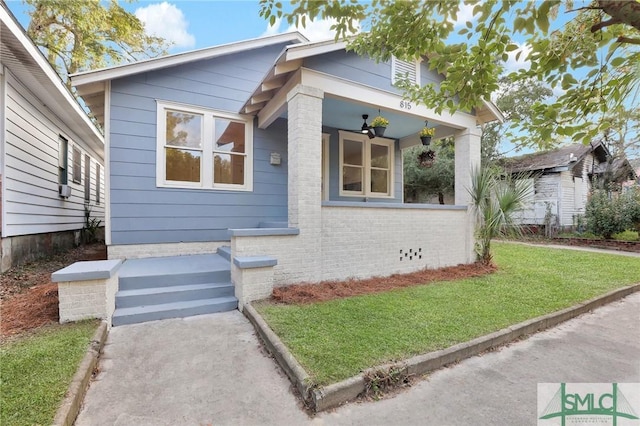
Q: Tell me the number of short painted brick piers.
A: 2